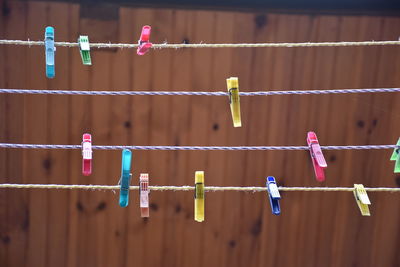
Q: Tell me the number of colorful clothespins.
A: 12